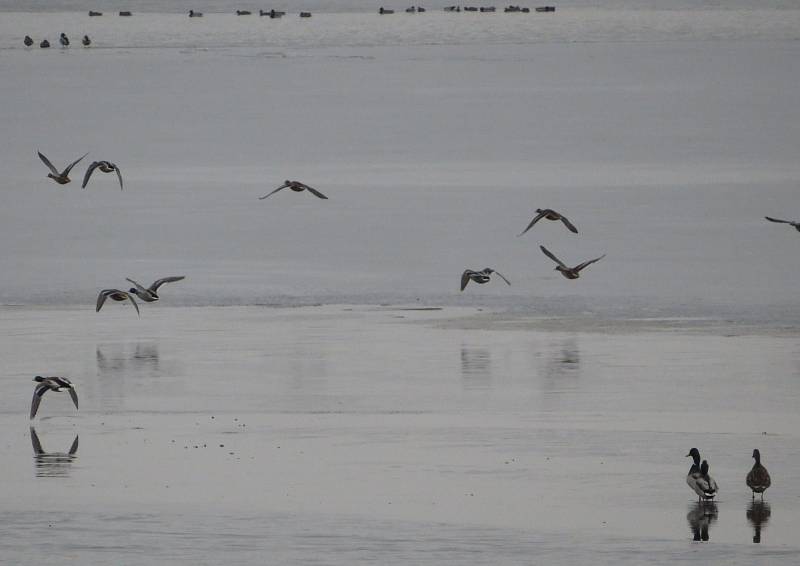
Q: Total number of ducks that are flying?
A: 10